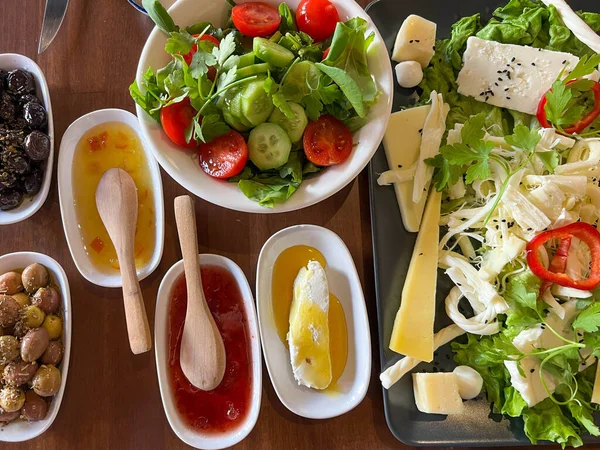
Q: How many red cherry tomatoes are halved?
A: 3